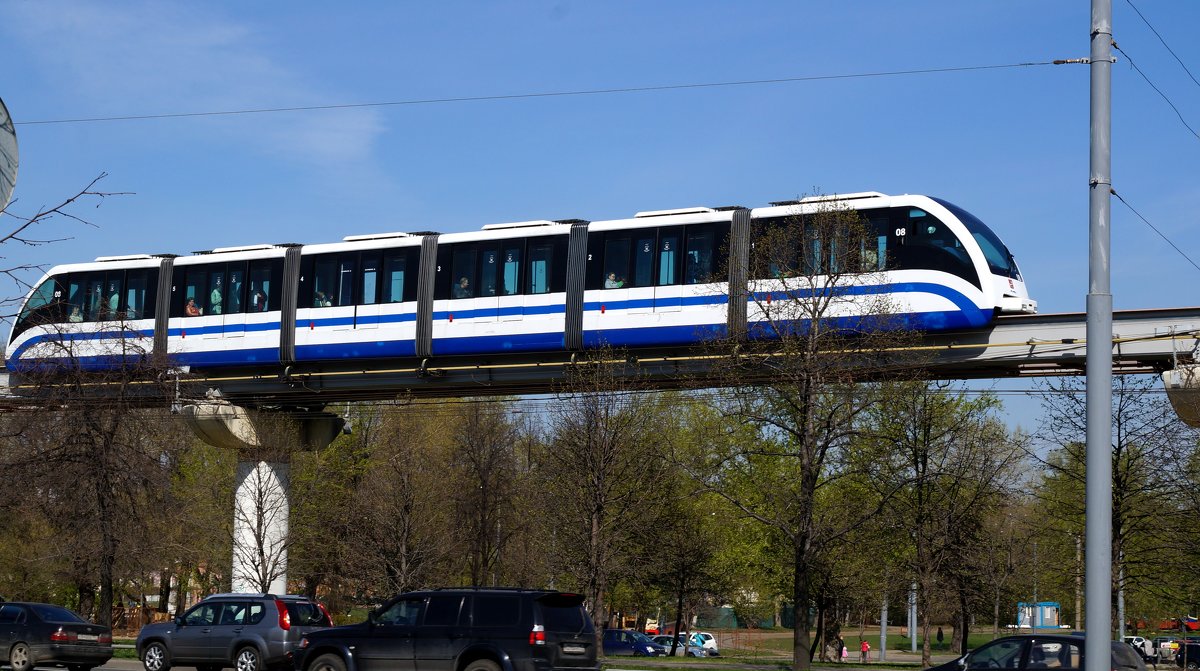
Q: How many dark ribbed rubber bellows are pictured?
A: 5